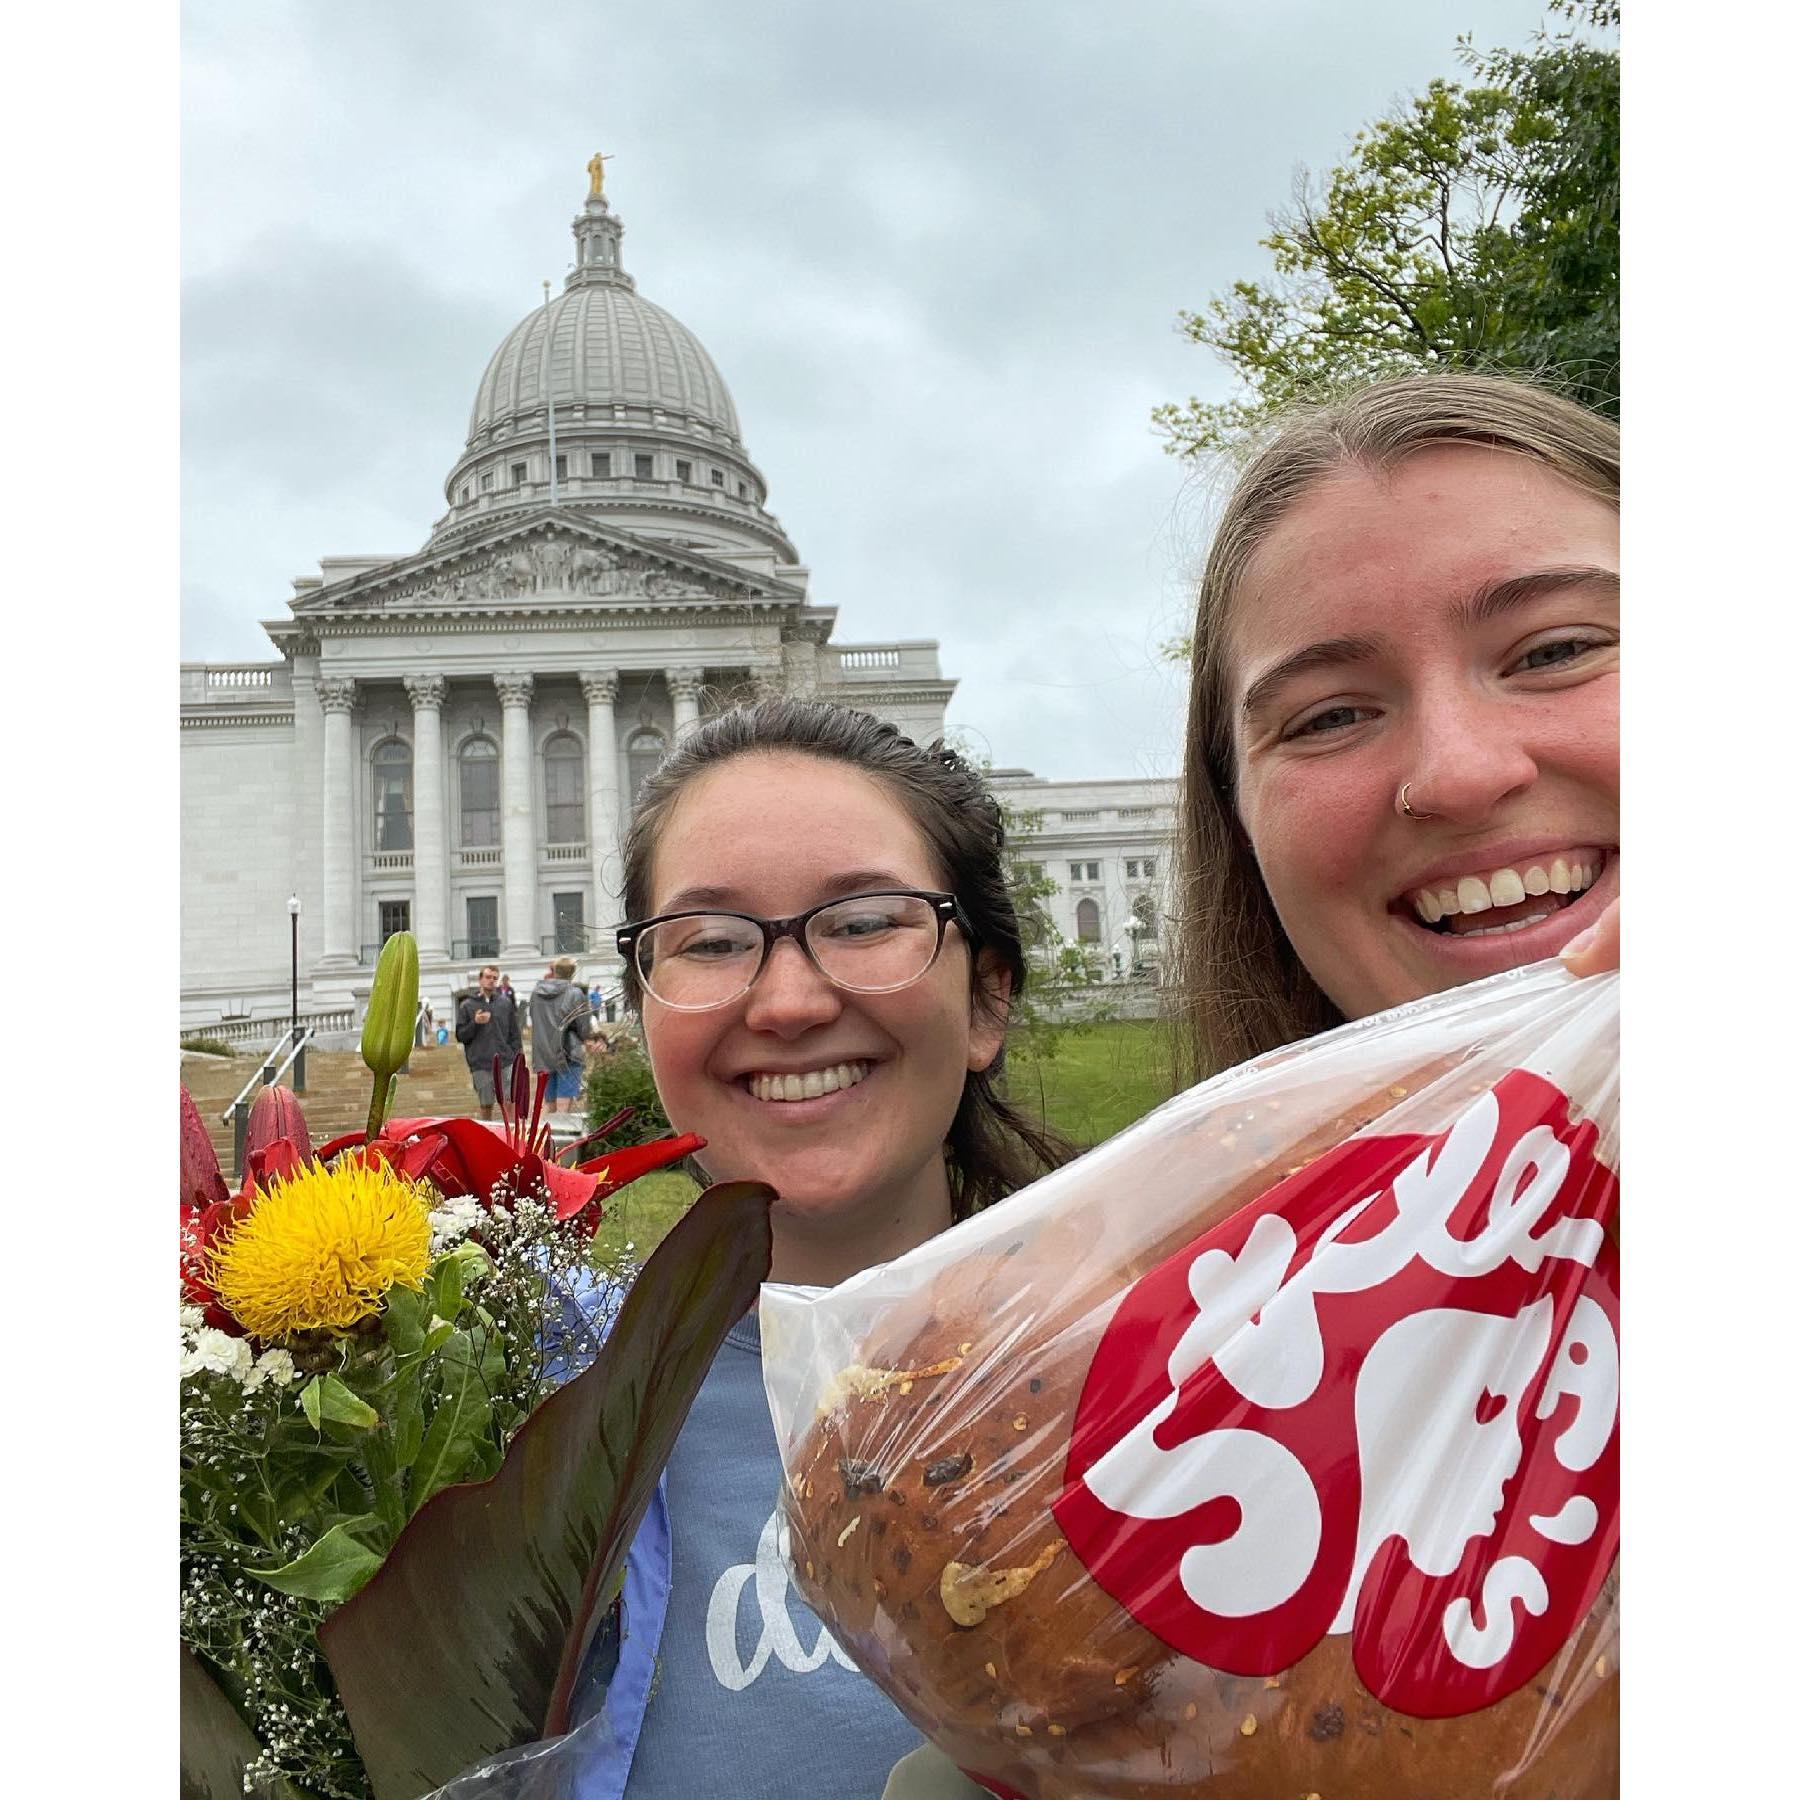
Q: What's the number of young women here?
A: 2